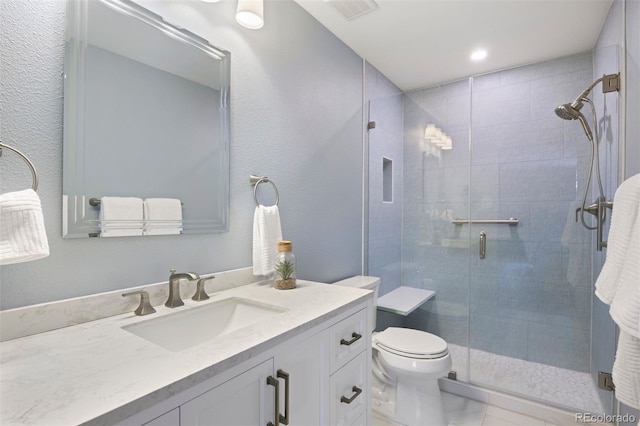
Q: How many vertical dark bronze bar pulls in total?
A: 2